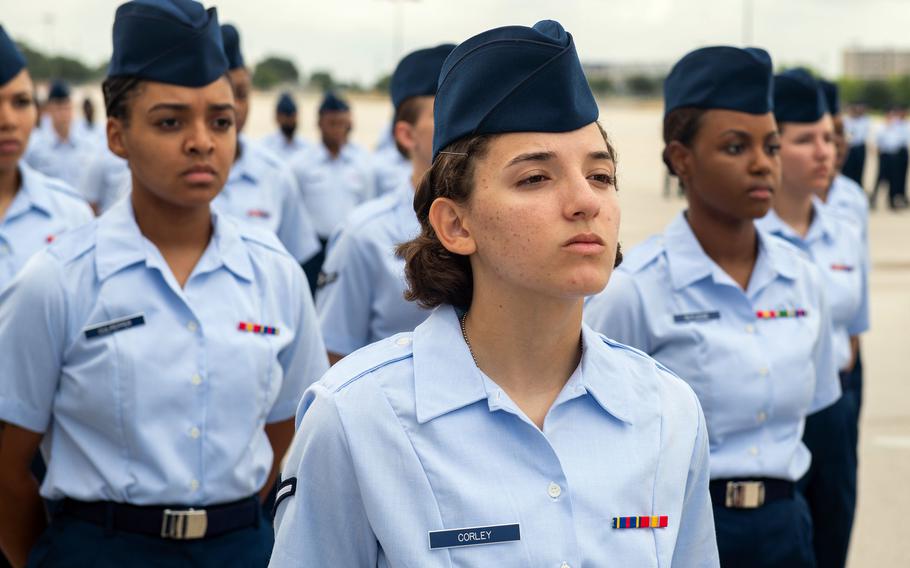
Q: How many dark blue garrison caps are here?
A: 11